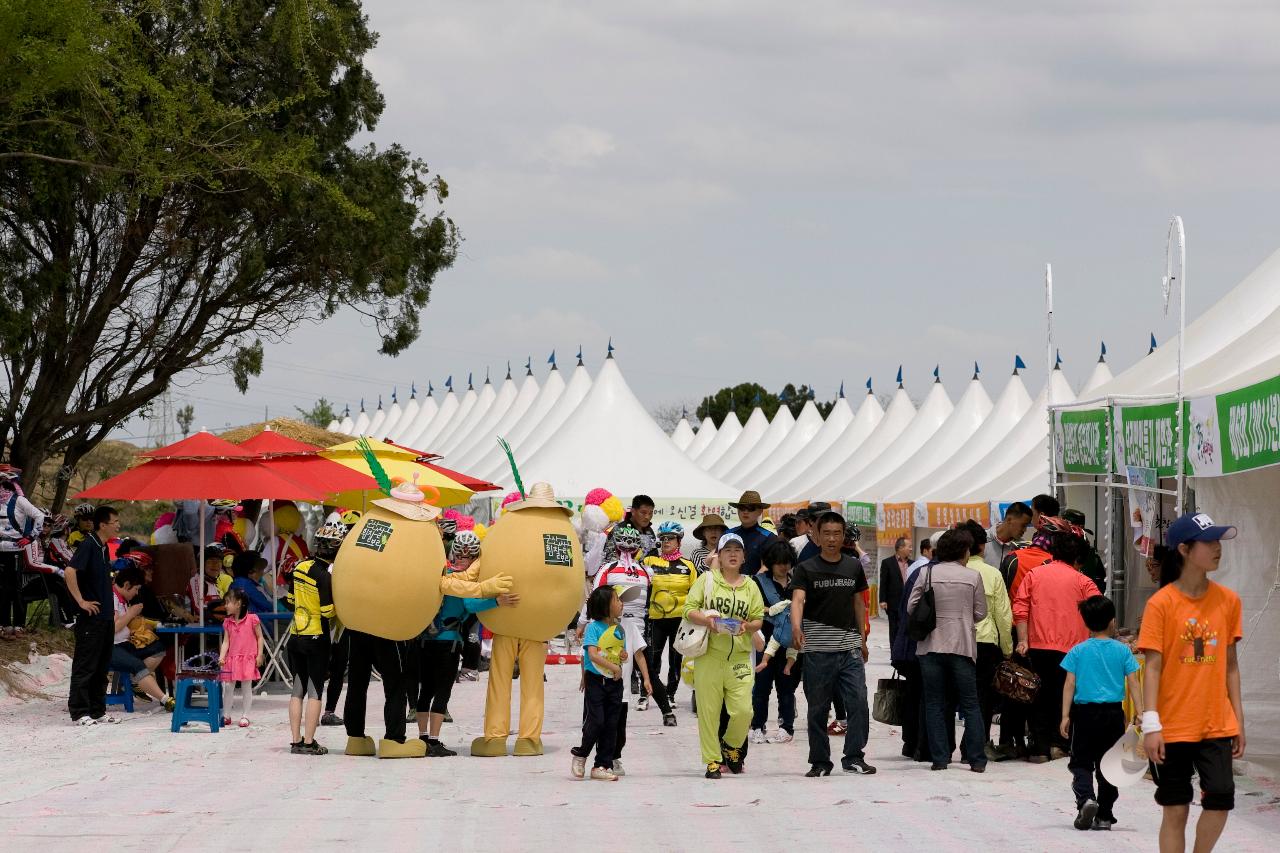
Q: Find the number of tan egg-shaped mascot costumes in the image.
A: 2